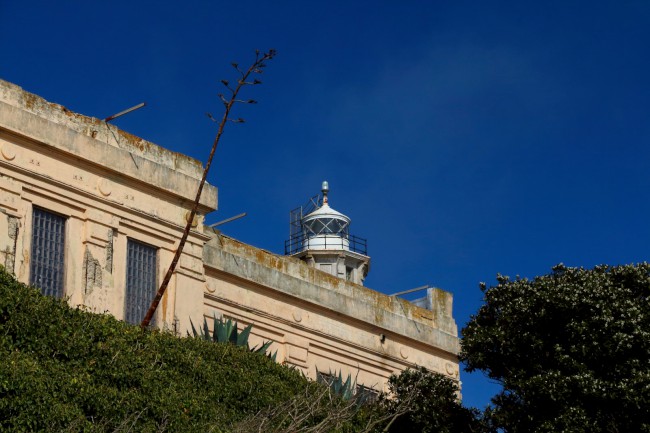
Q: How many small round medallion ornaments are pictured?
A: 7